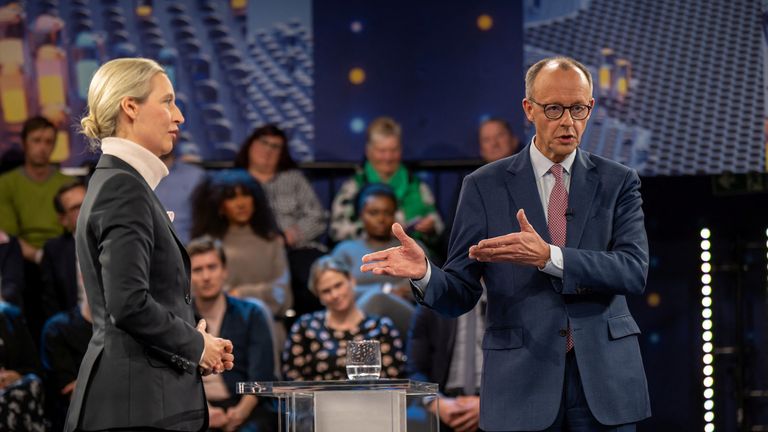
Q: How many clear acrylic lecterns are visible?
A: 1